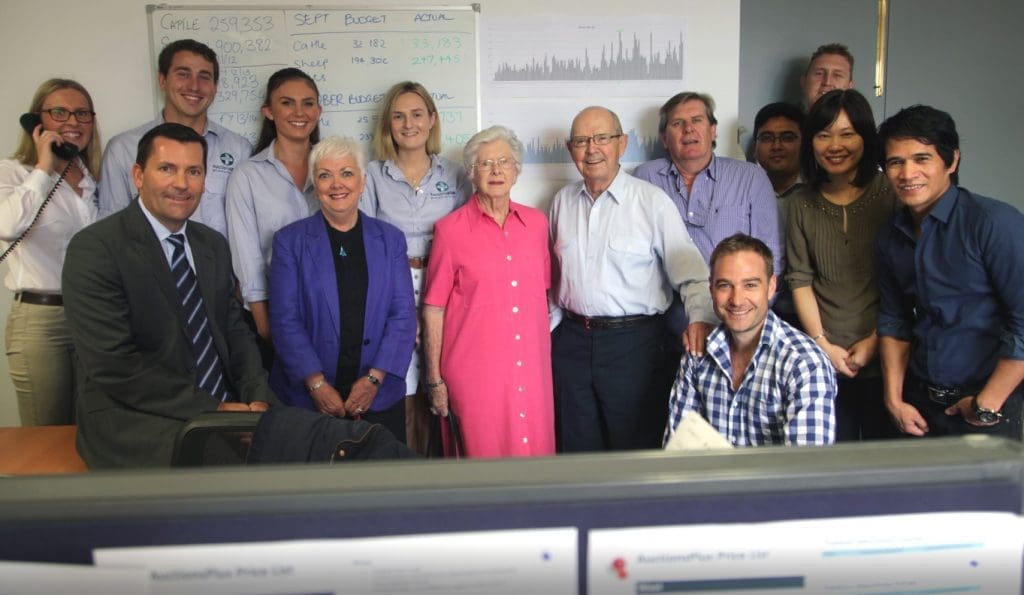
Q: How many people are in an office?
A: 14